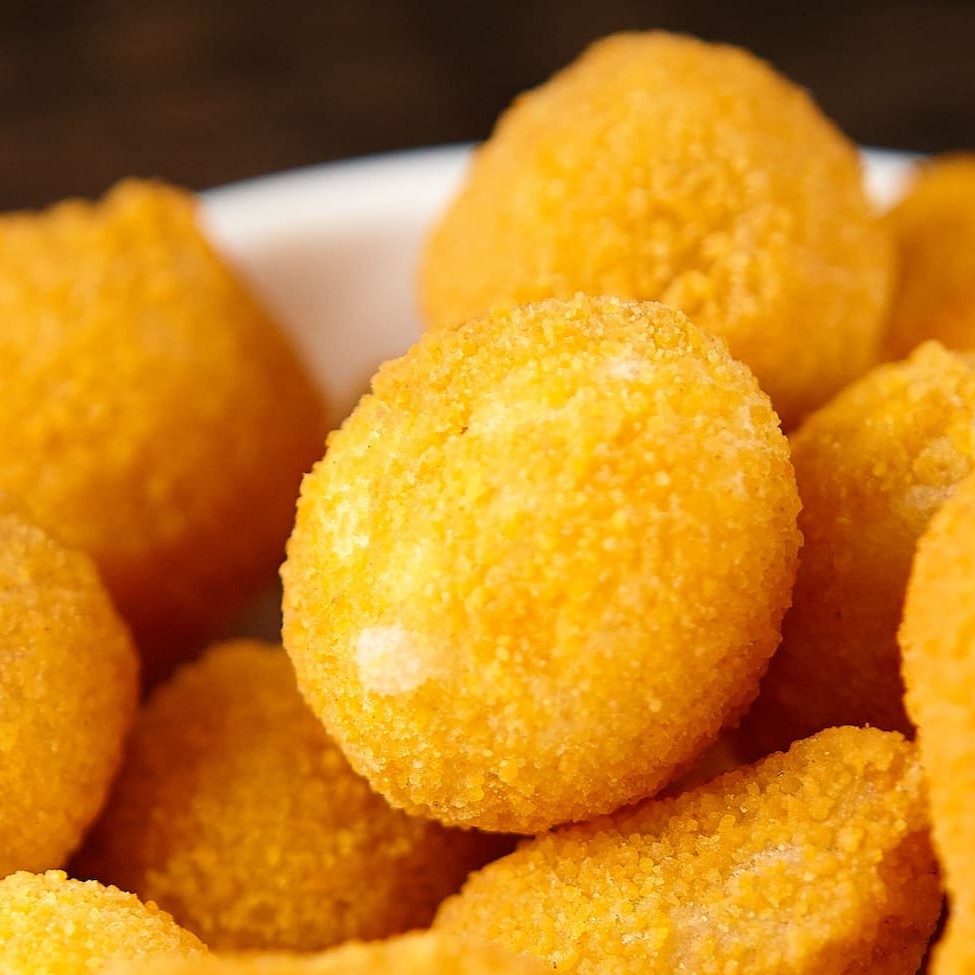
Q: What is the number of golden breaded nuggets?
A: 11